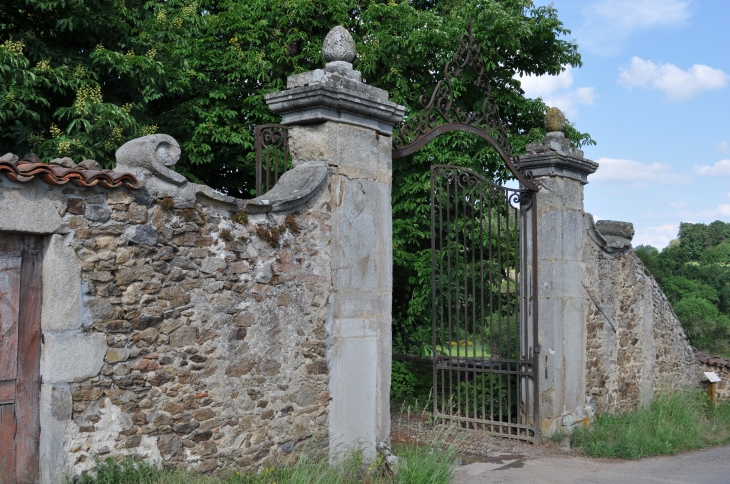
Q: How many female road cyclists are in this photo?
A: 0